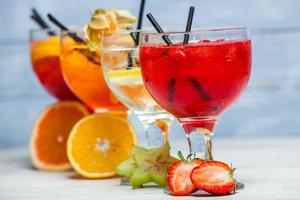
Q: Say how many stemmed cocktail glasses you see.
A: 4